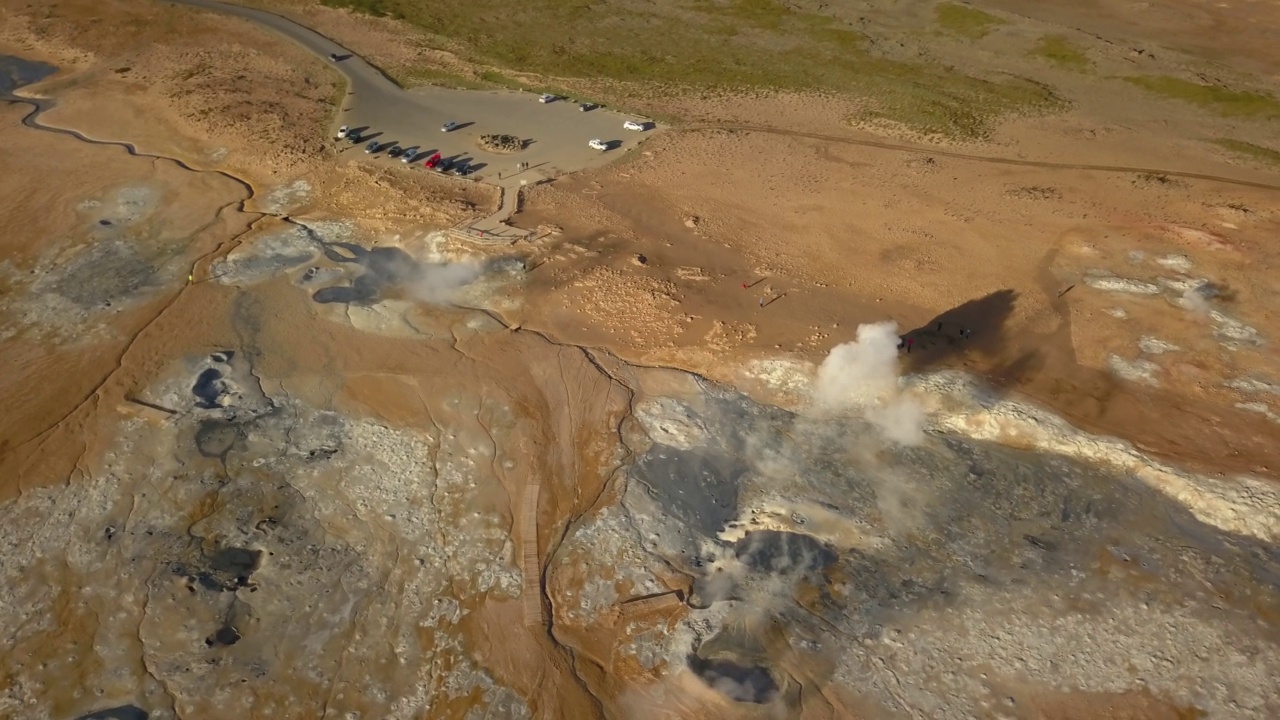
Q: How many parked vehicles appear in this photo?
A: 13